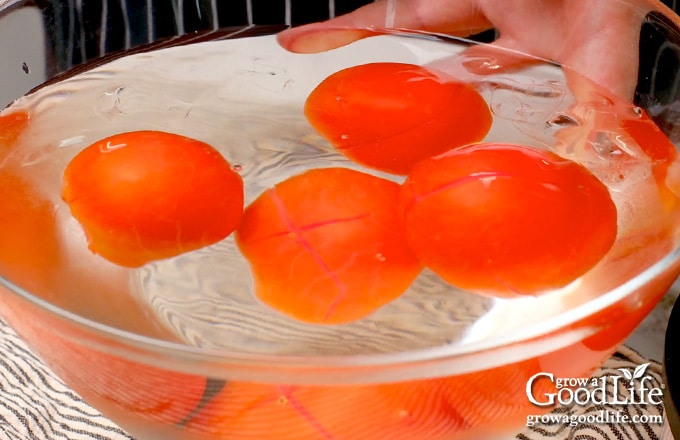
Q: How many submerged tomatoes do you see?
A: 4